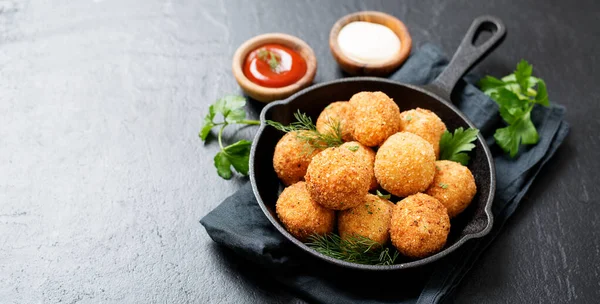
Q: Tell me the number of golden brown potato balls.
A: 11